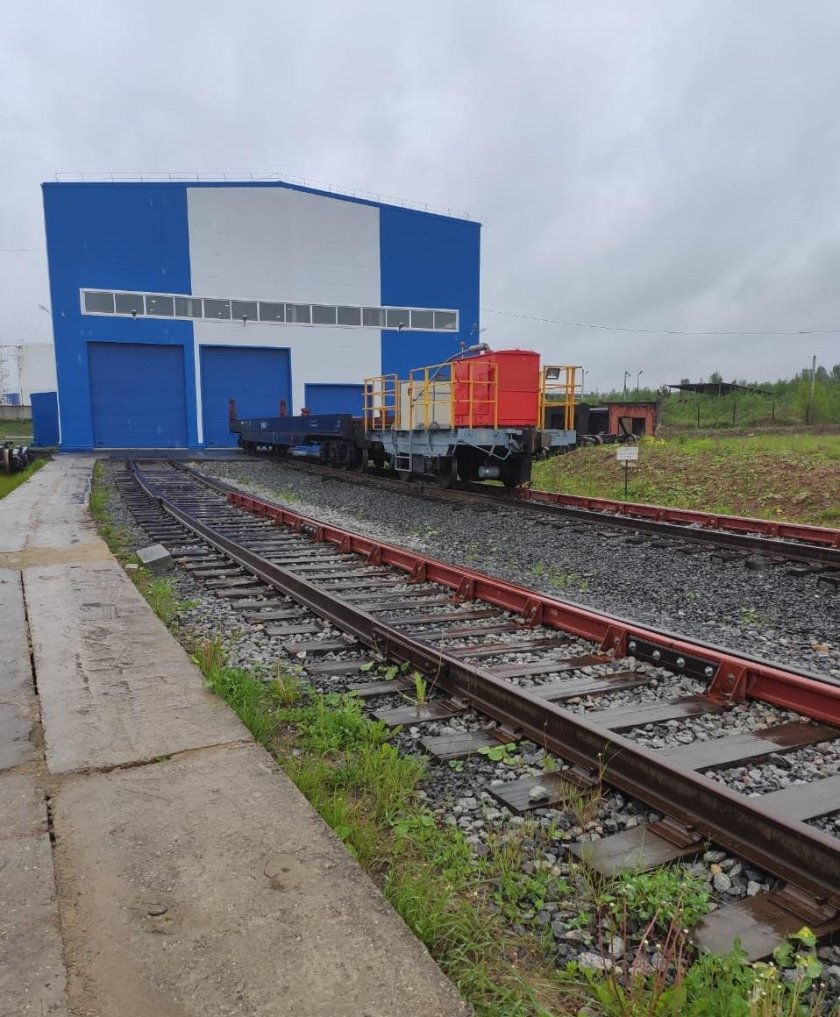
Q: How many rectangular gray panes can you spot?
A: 14